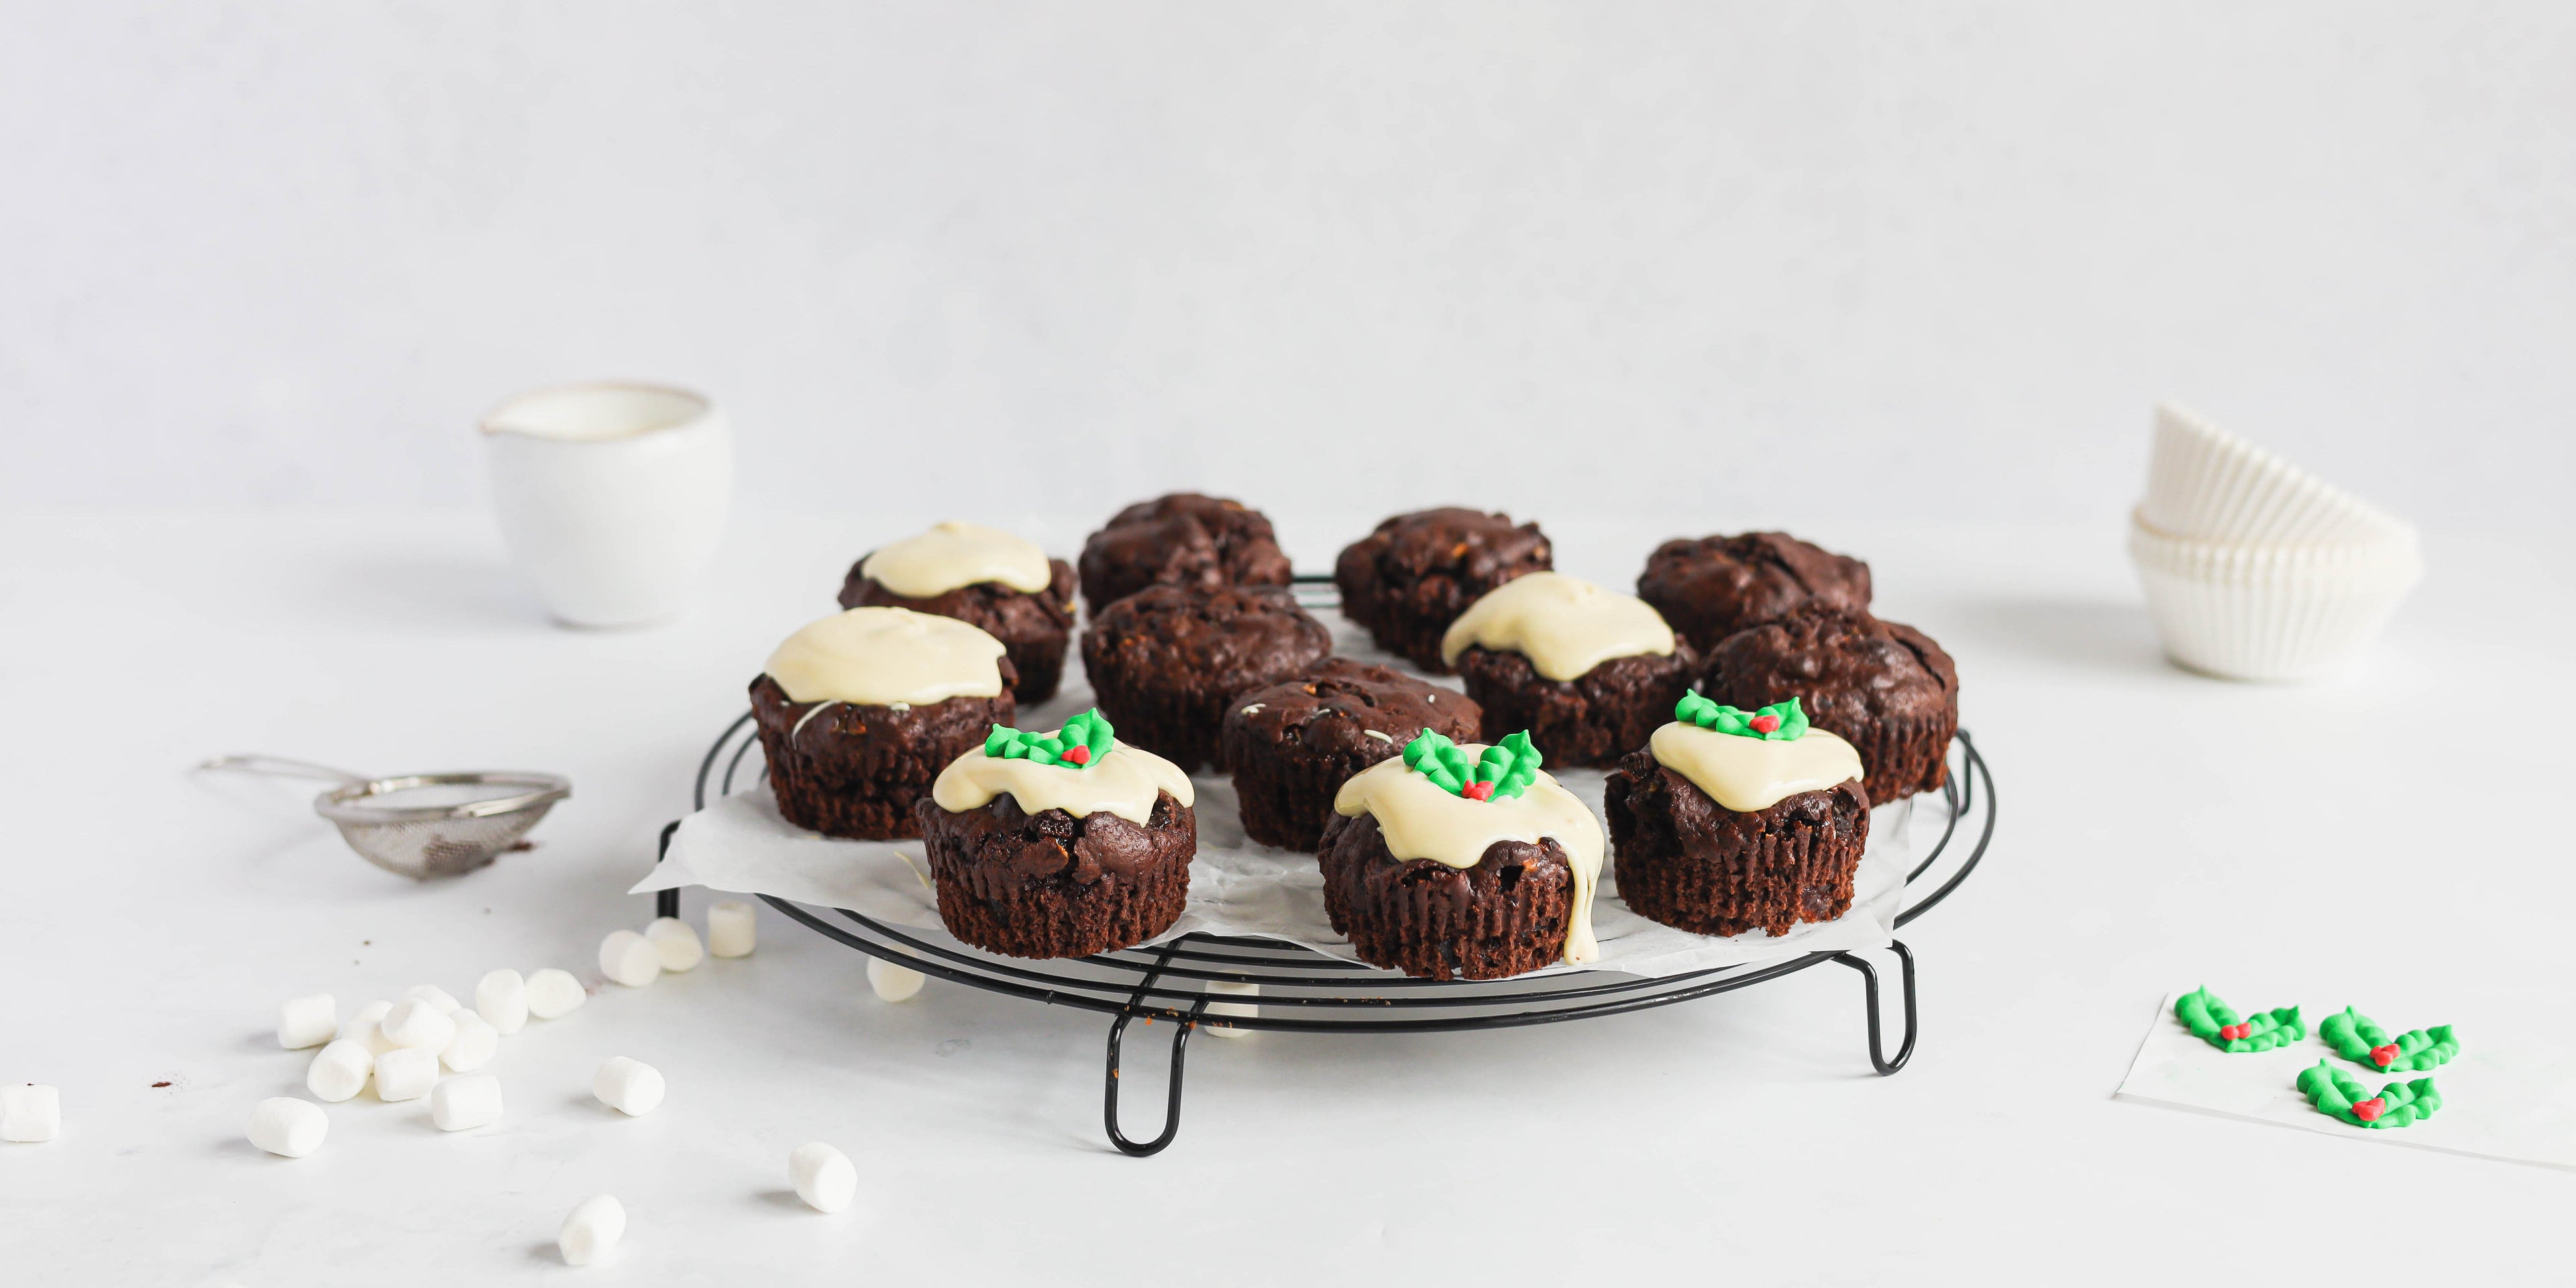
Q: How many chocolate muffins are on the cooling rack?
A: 12